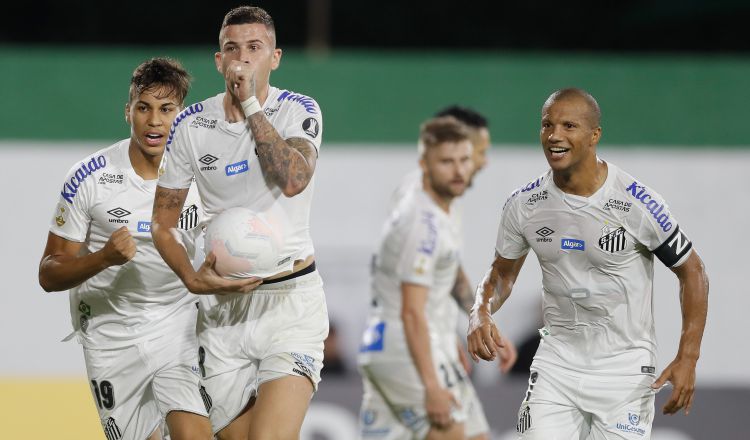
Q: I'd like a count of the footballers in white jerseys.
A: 5